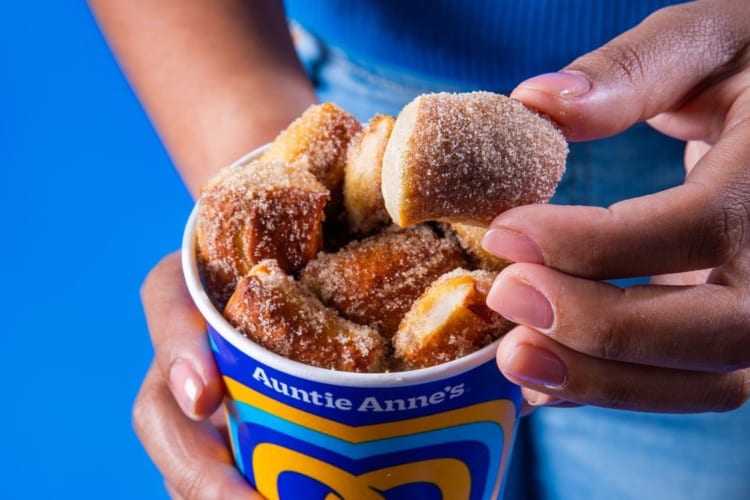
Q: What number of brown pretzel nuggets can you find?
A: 8